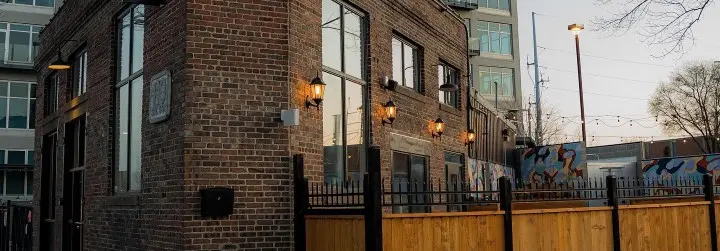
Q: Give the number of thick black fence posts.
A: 5